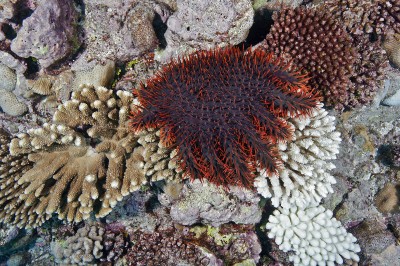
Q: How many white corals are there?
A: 2